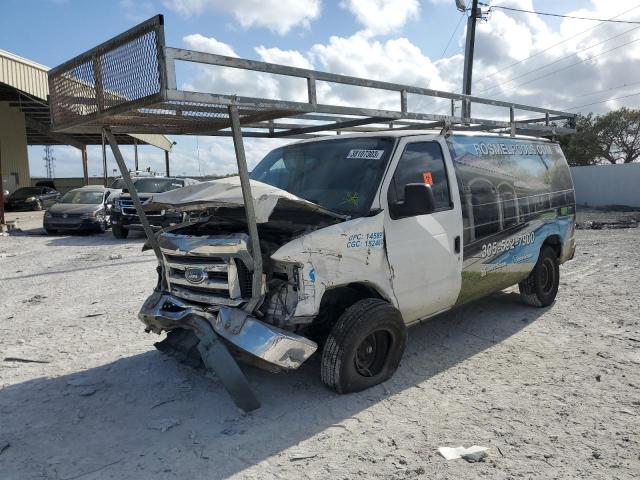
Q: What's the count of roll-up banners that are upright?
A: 0